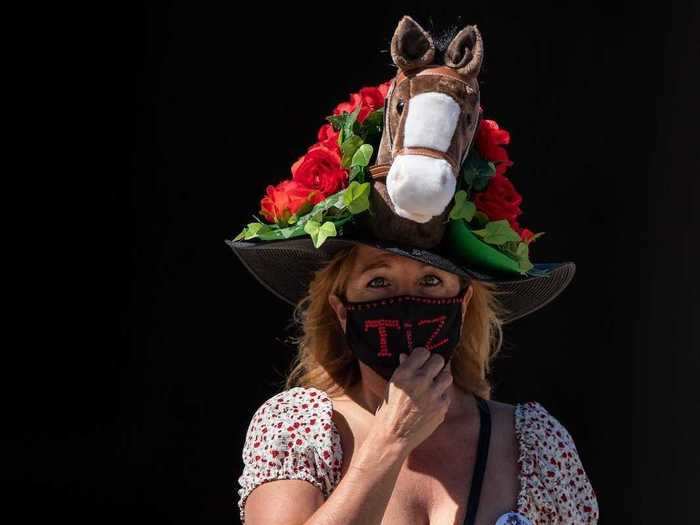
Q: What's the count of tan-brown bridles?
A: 1